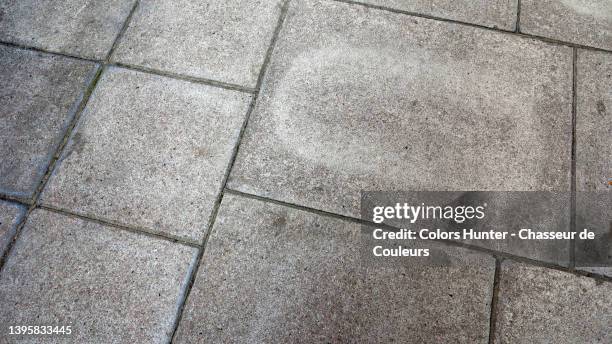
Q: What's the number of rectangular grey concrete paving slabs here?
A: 12